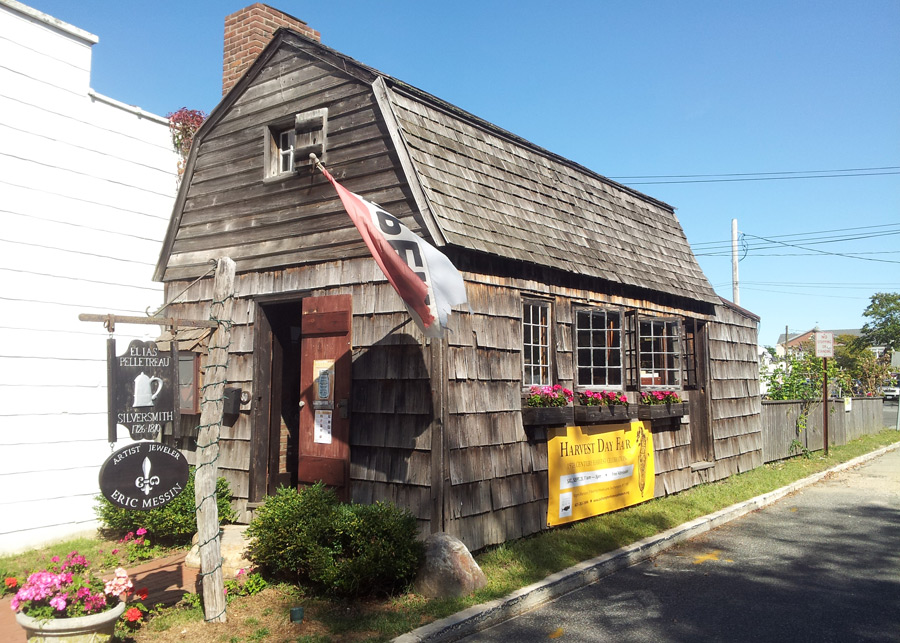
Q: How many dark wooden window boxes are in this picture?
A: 3